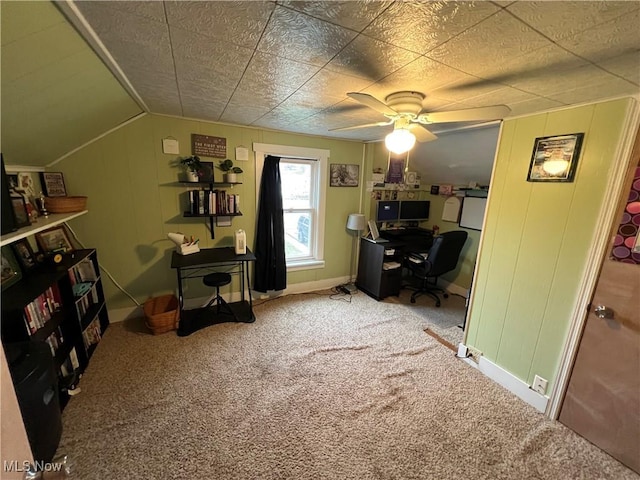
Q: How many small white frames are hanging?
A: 2